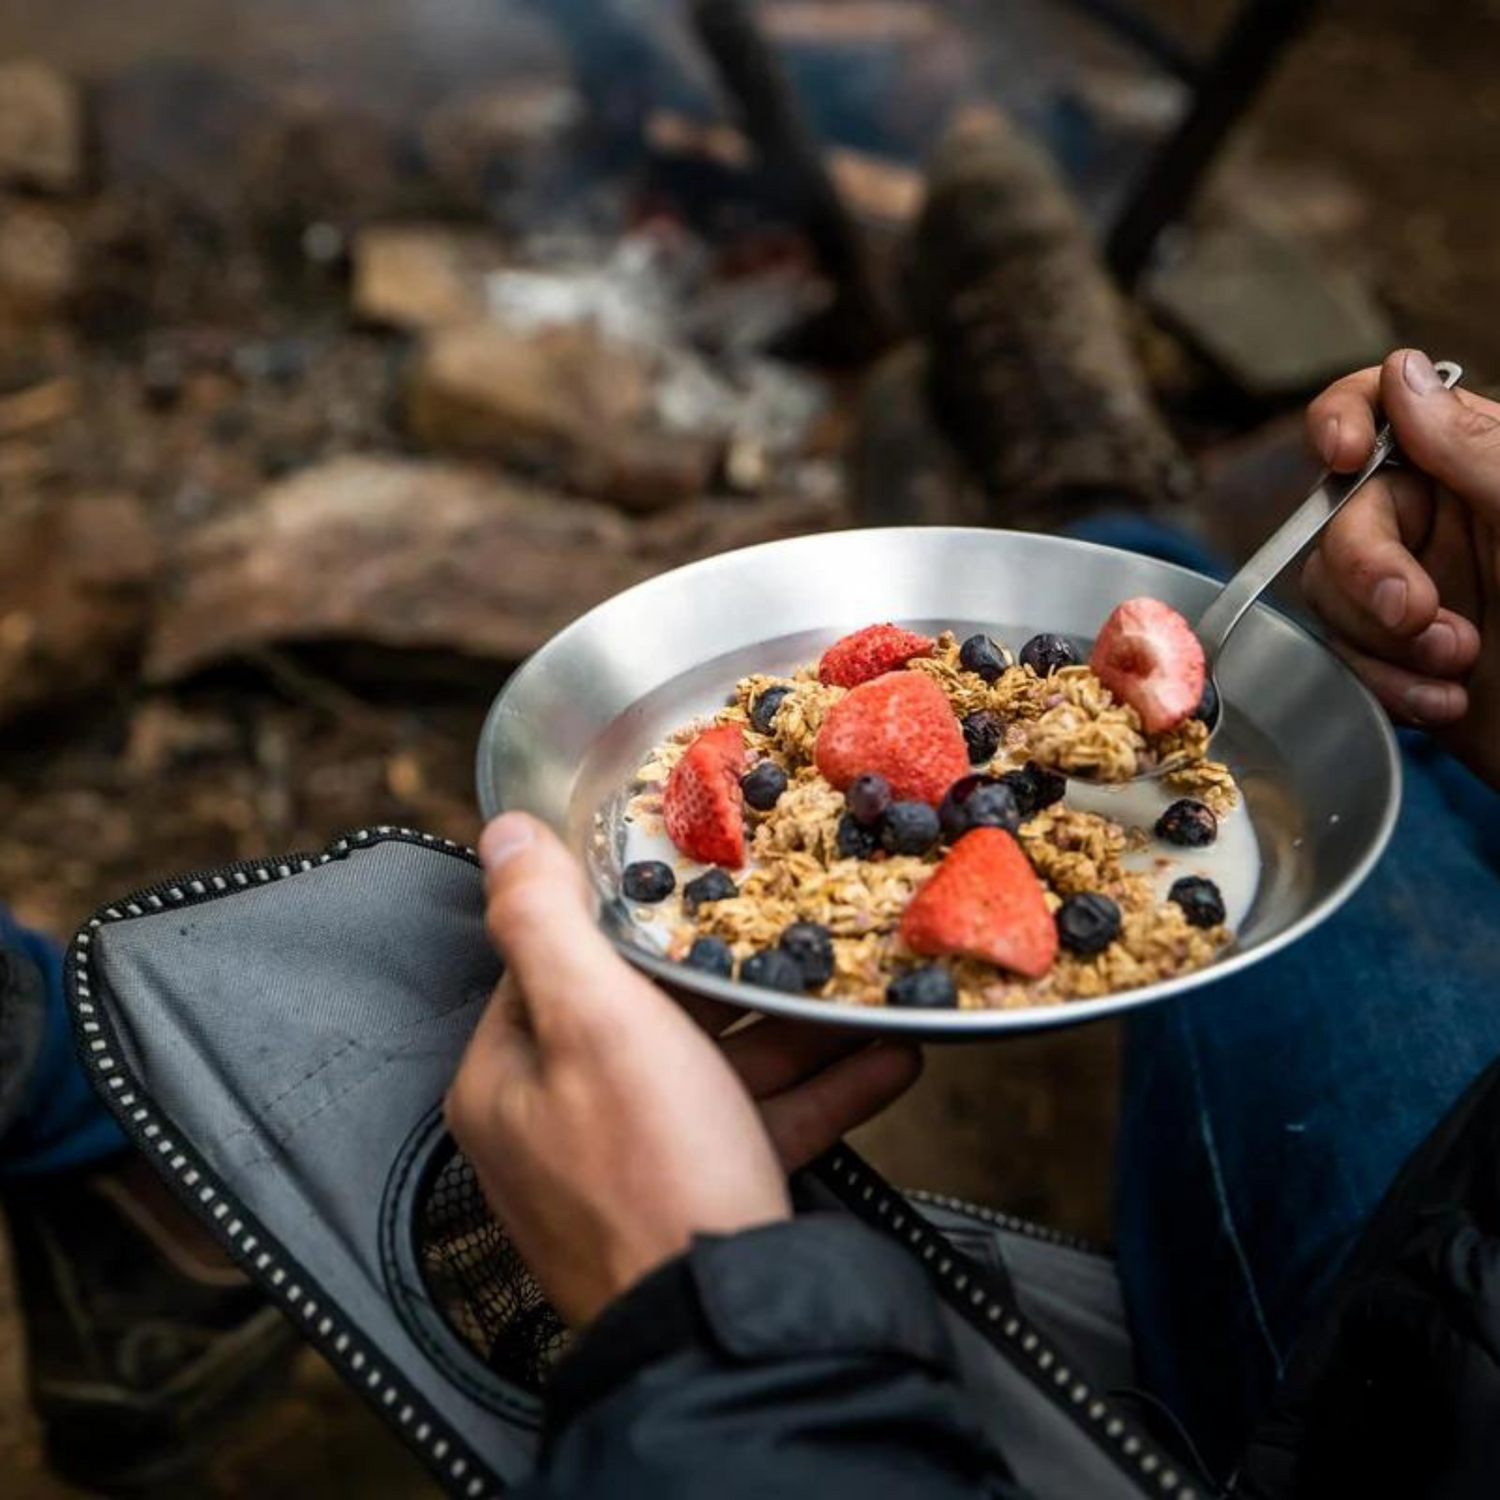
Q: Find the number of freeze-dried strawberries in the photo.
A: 5